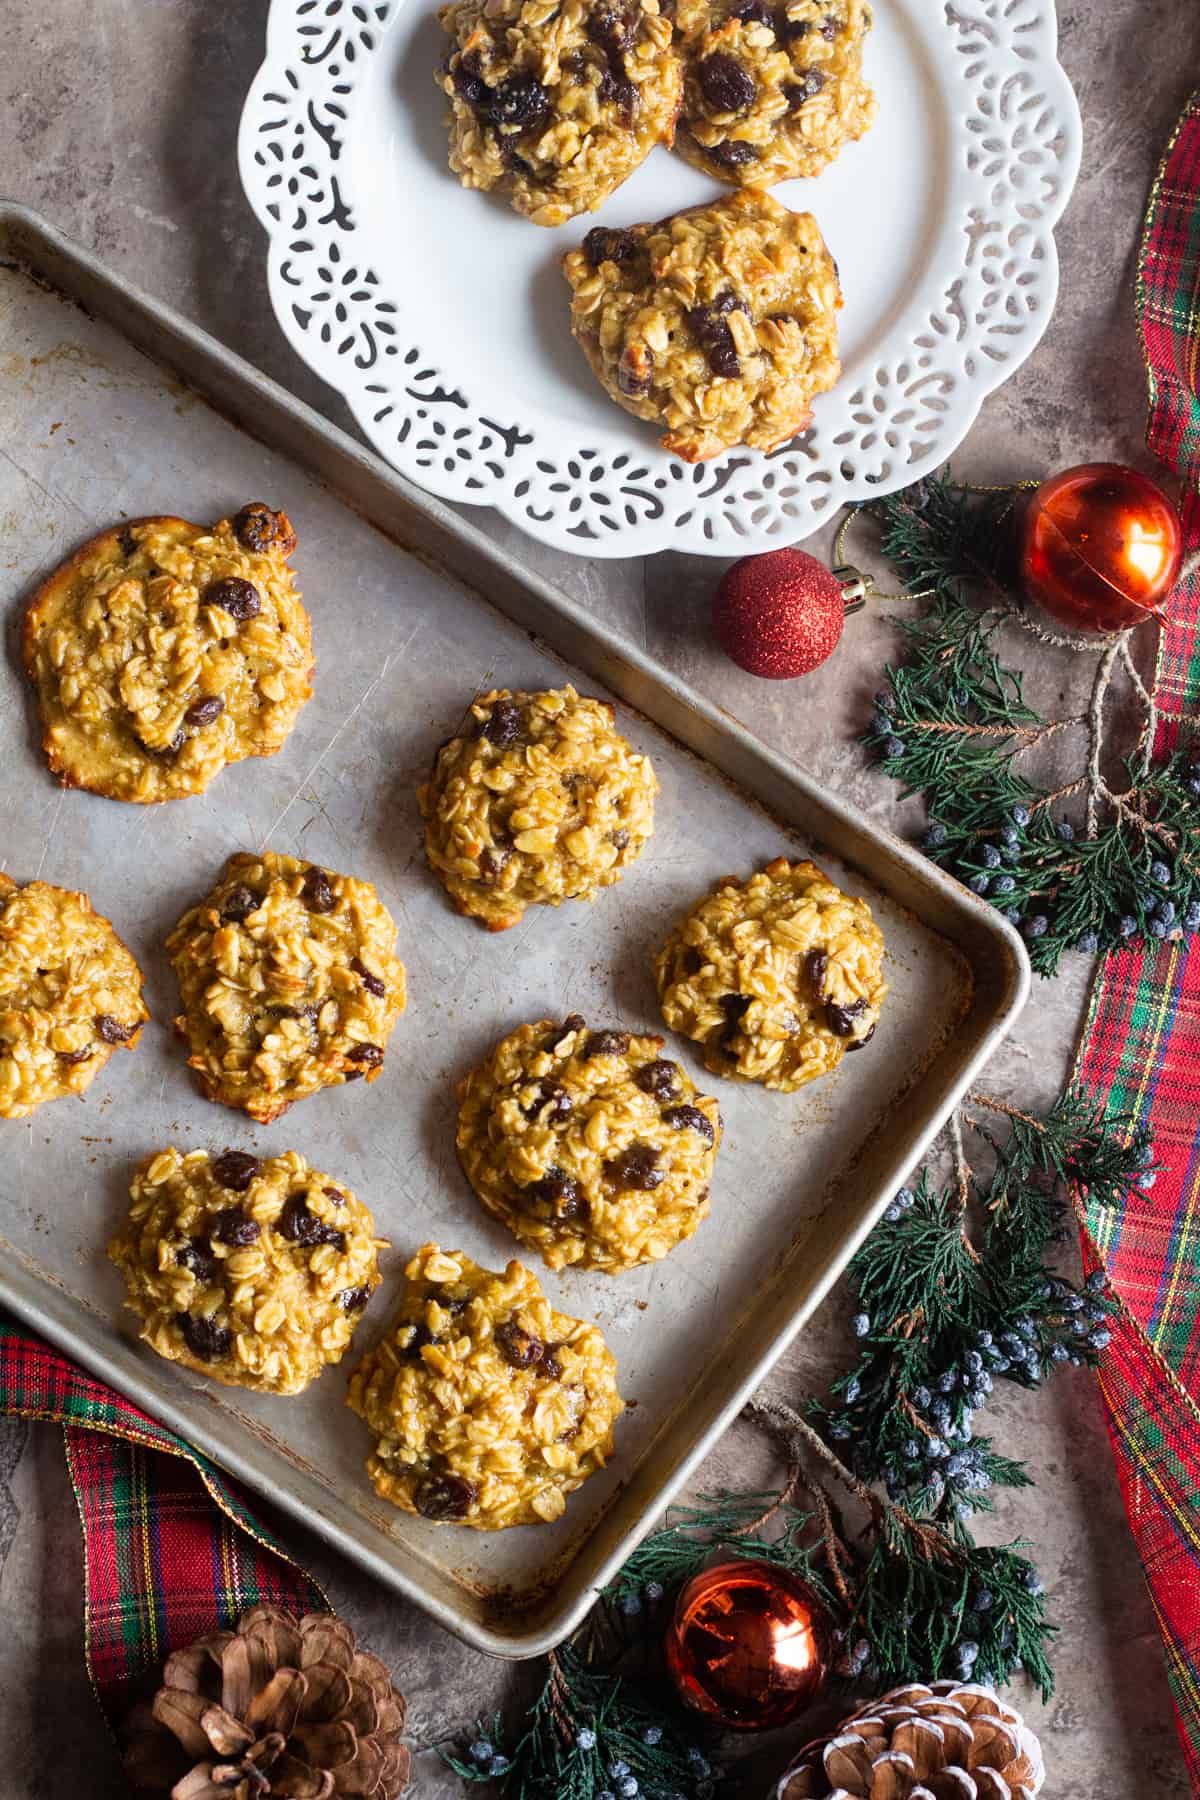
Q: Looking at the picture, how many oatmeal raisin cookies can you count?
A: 11